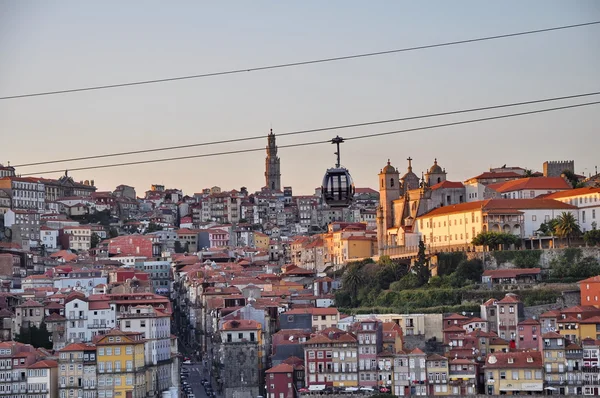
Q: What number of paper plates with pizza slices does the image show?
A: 0